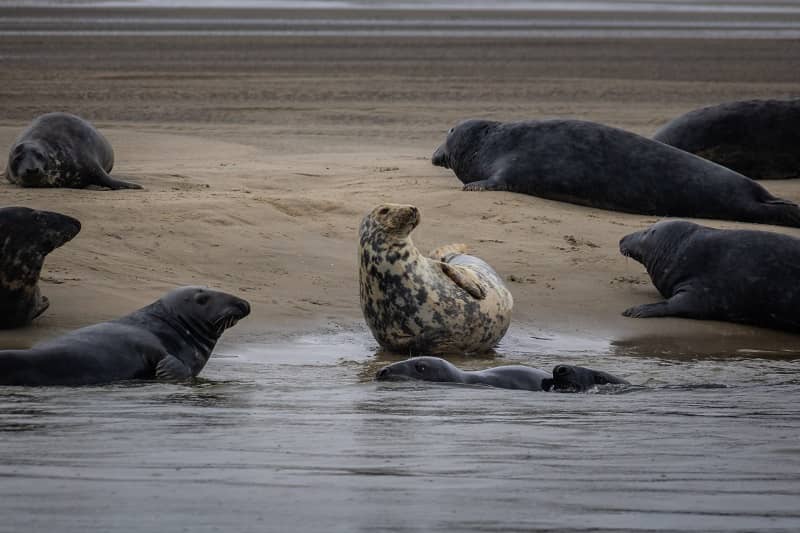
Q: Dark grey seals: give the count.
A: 8